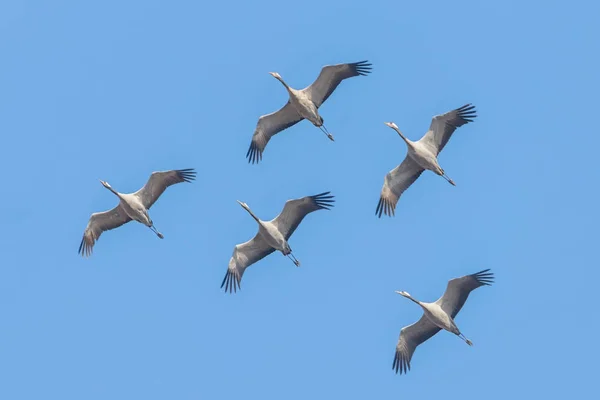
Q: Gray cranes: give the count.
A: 5